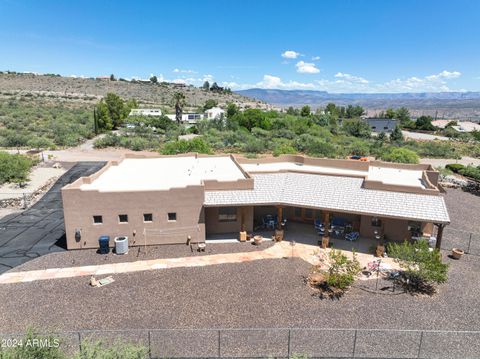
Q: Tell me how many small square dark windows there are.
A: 4